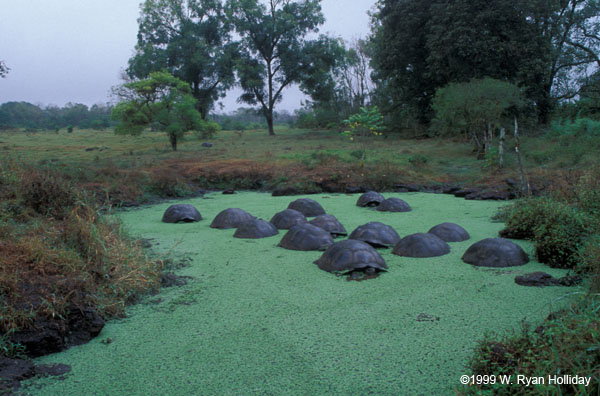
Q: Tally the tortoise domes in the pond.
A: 14